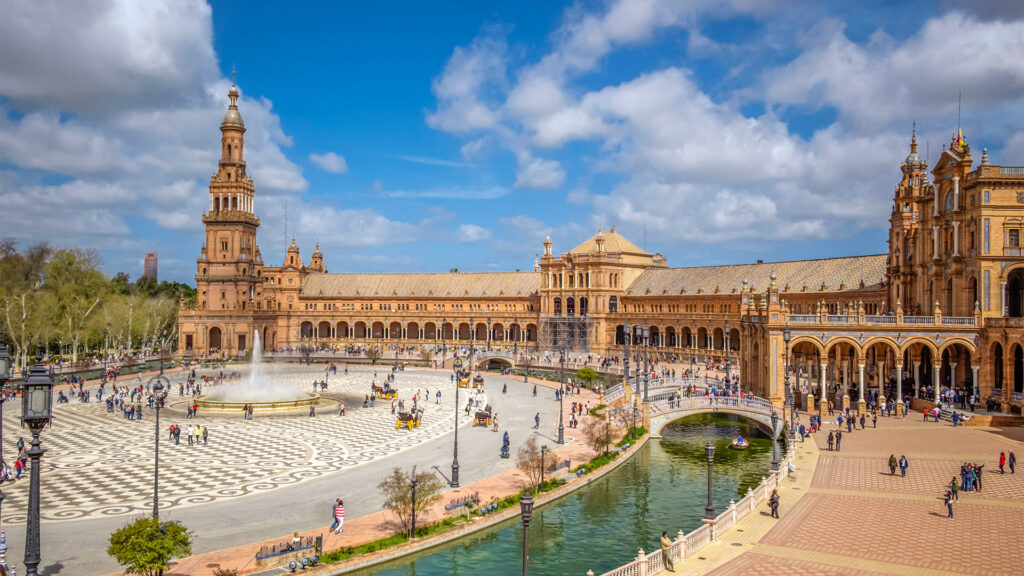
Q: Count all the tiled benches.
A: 3